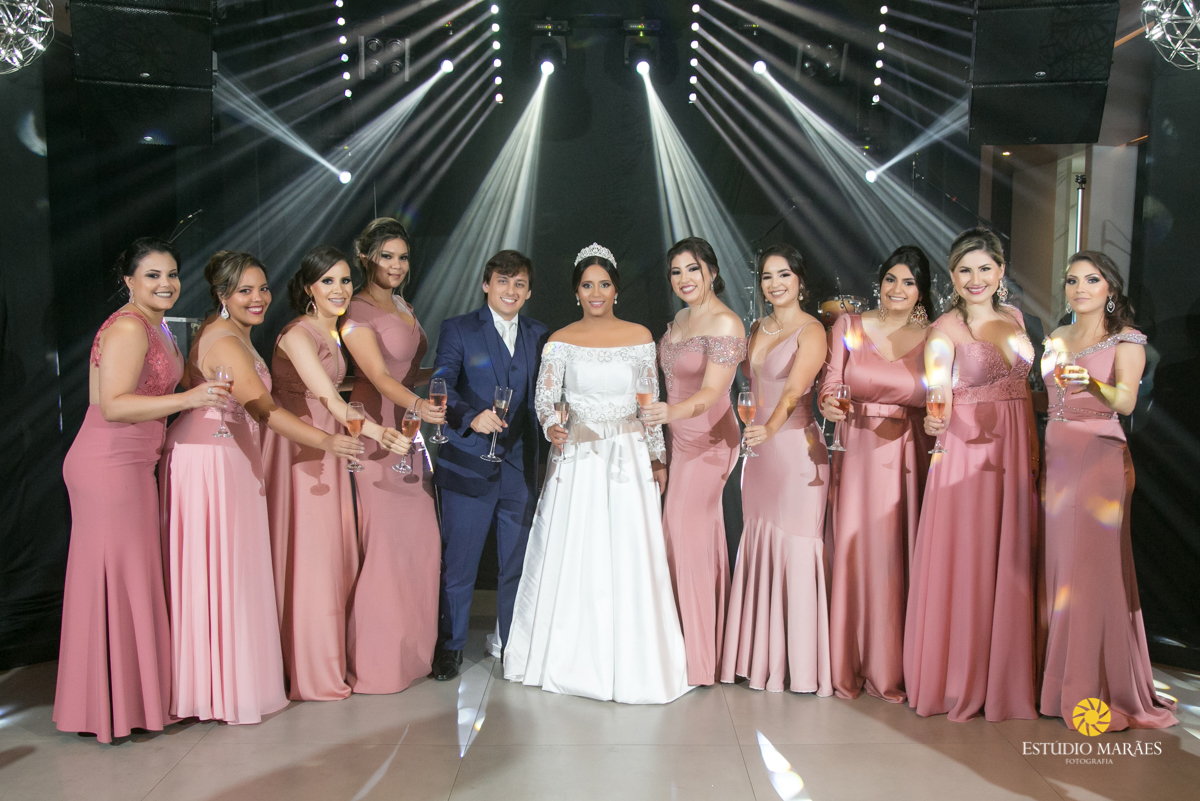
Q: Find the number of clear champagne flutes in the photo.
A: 11